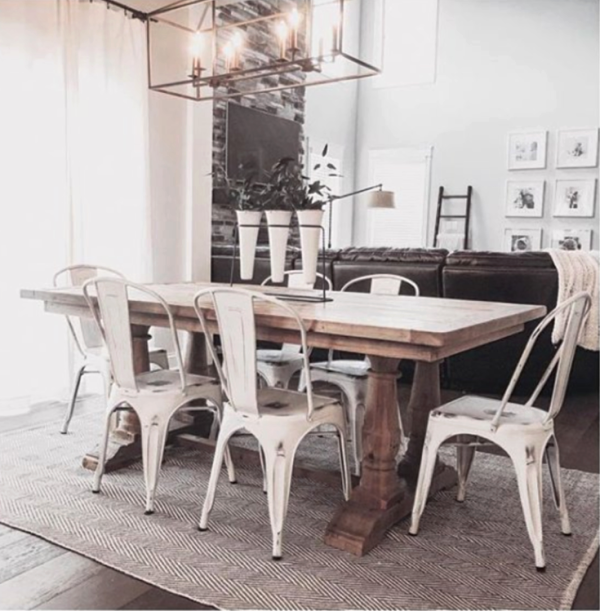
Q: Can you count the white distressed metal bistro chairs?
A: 6